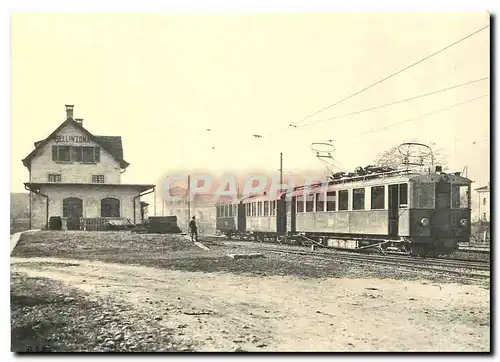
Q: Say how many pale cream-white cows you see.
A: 0